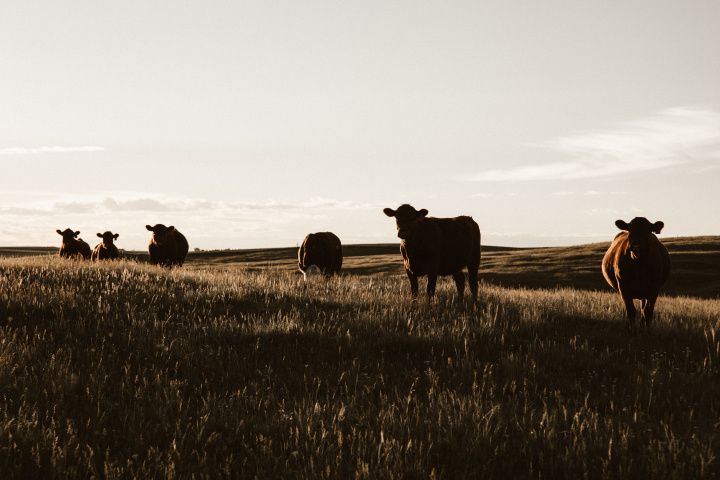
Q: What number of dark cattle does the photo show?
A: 6